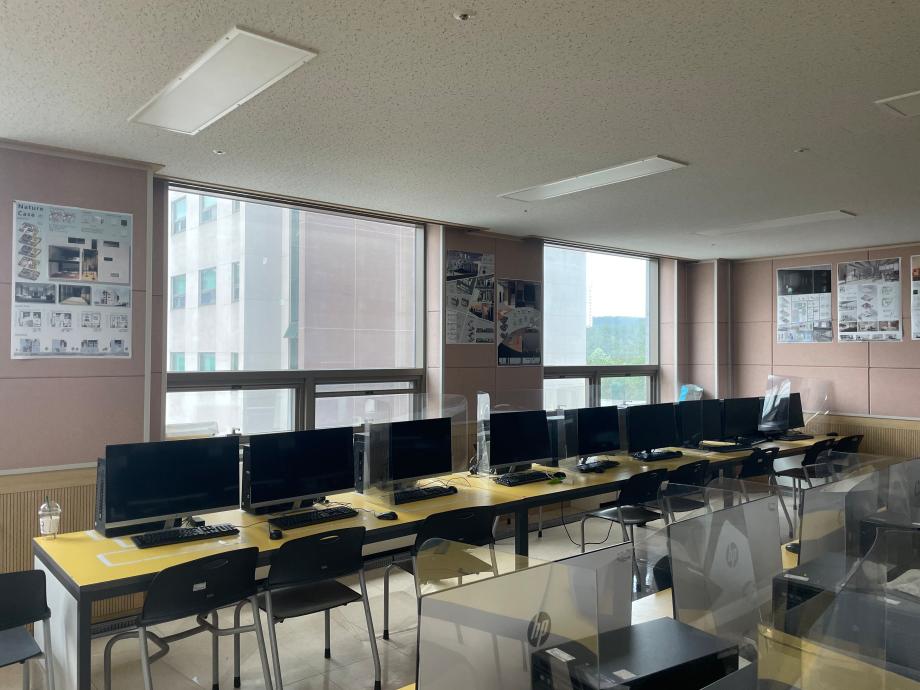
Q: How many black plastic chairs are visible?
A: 9